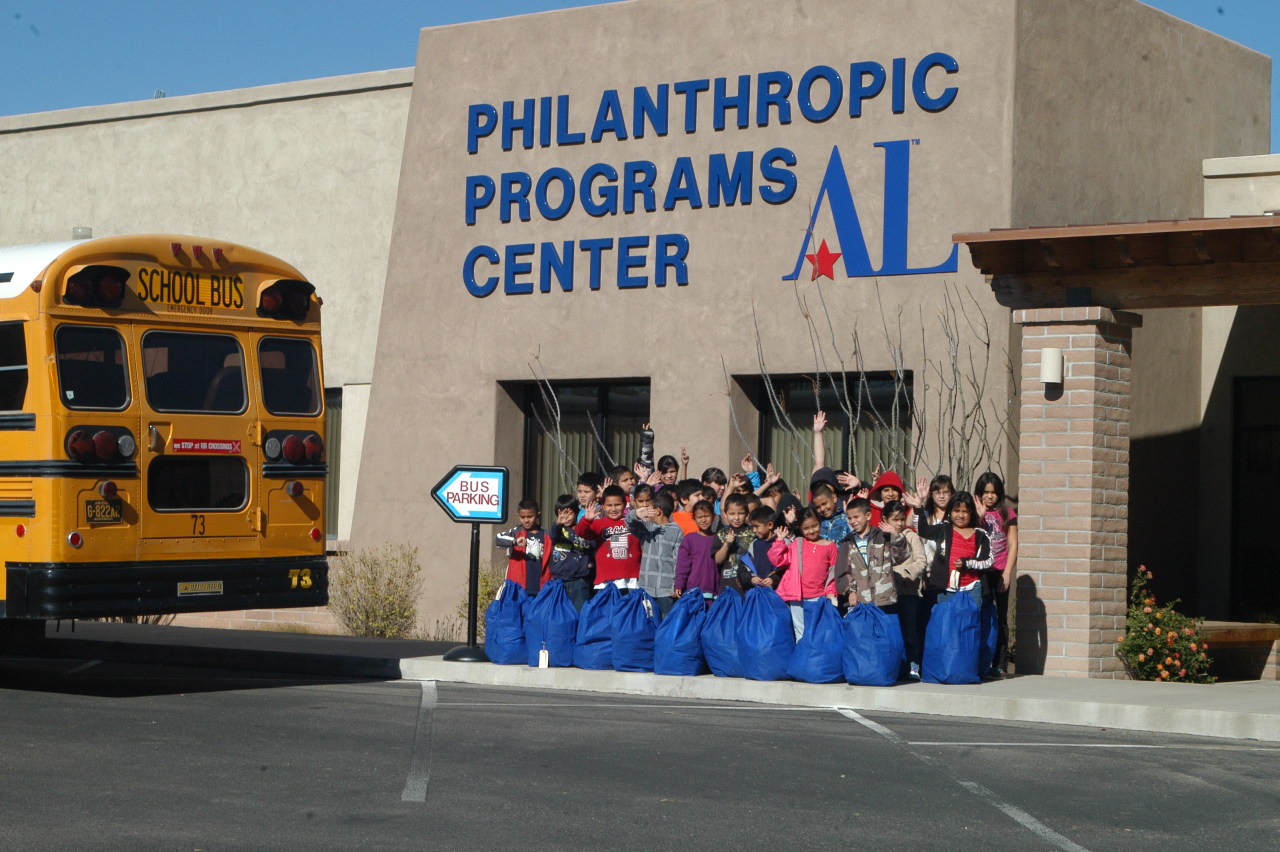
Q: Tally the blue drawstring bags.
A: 11